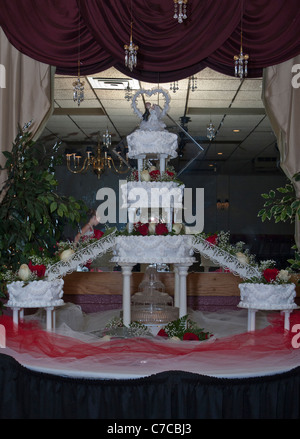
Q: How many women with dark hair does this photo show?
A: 1